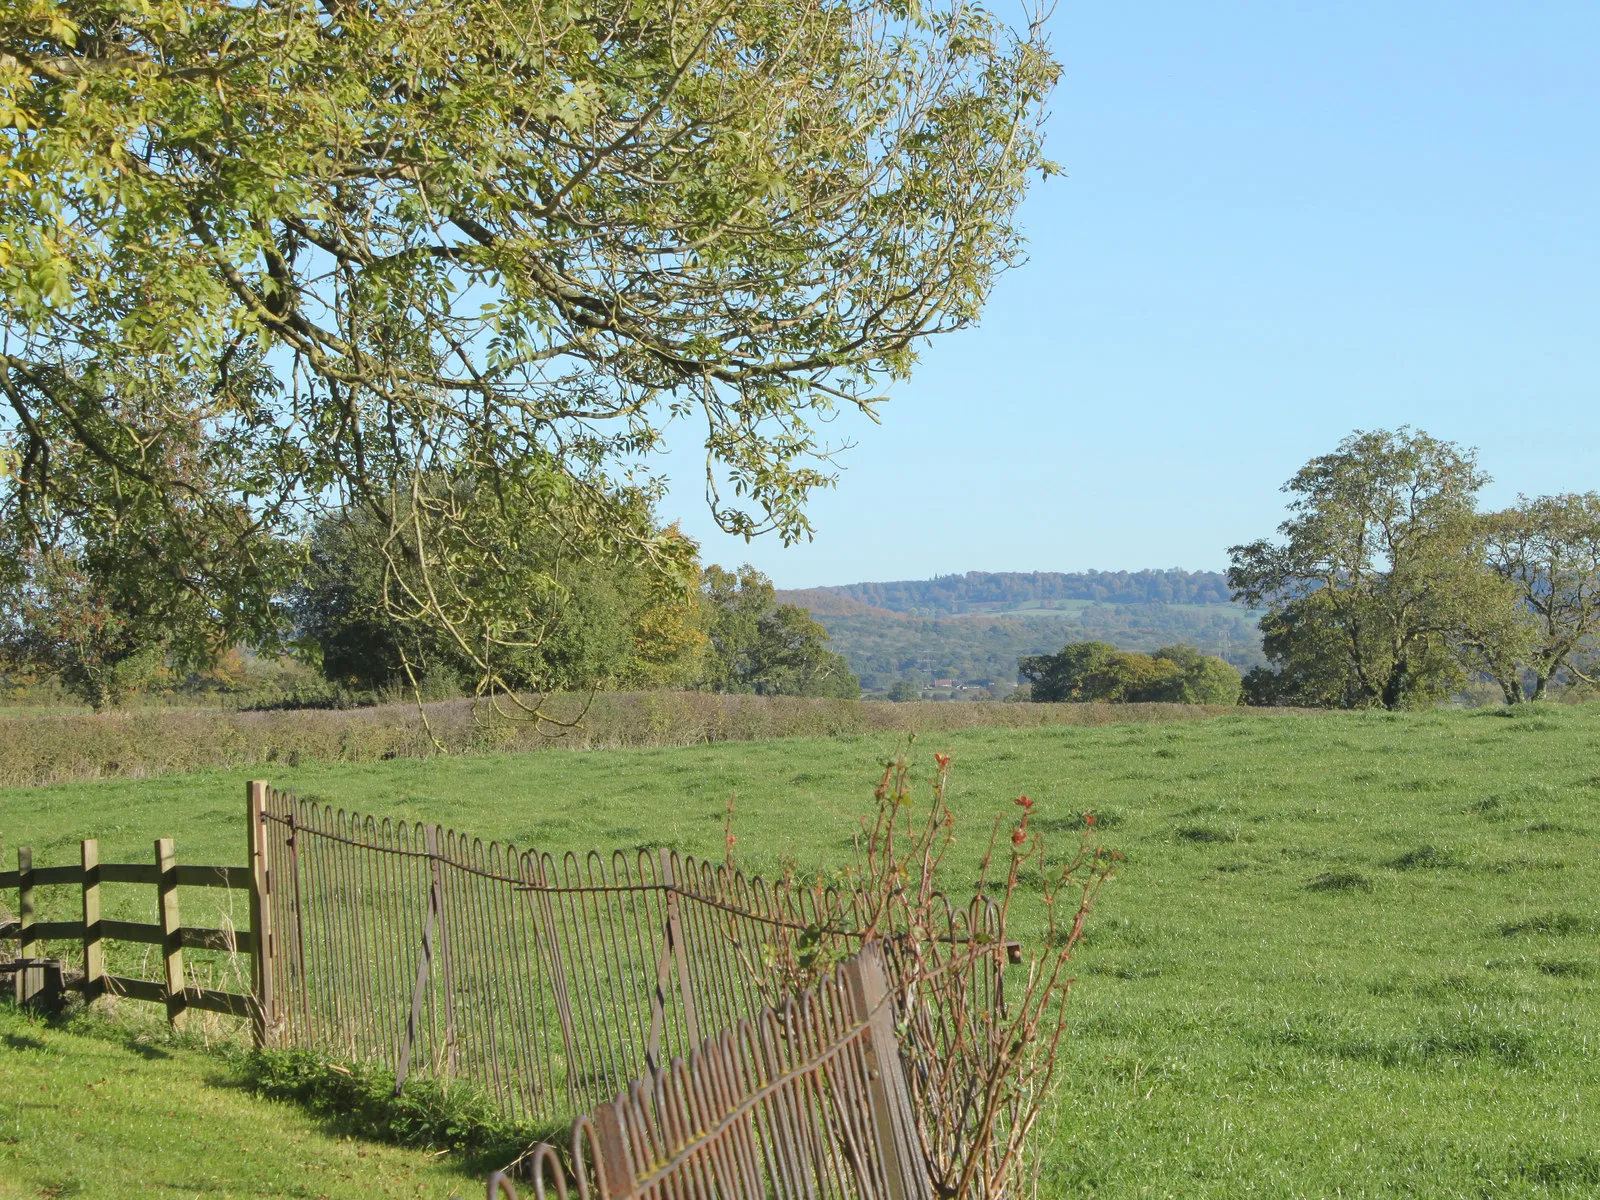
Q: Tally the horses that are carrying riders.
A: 0